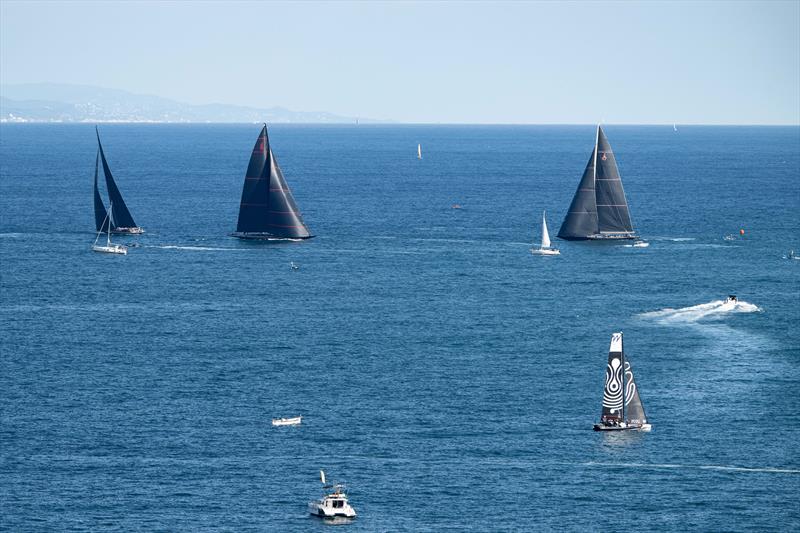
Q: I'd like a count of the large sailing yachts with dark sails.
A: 3